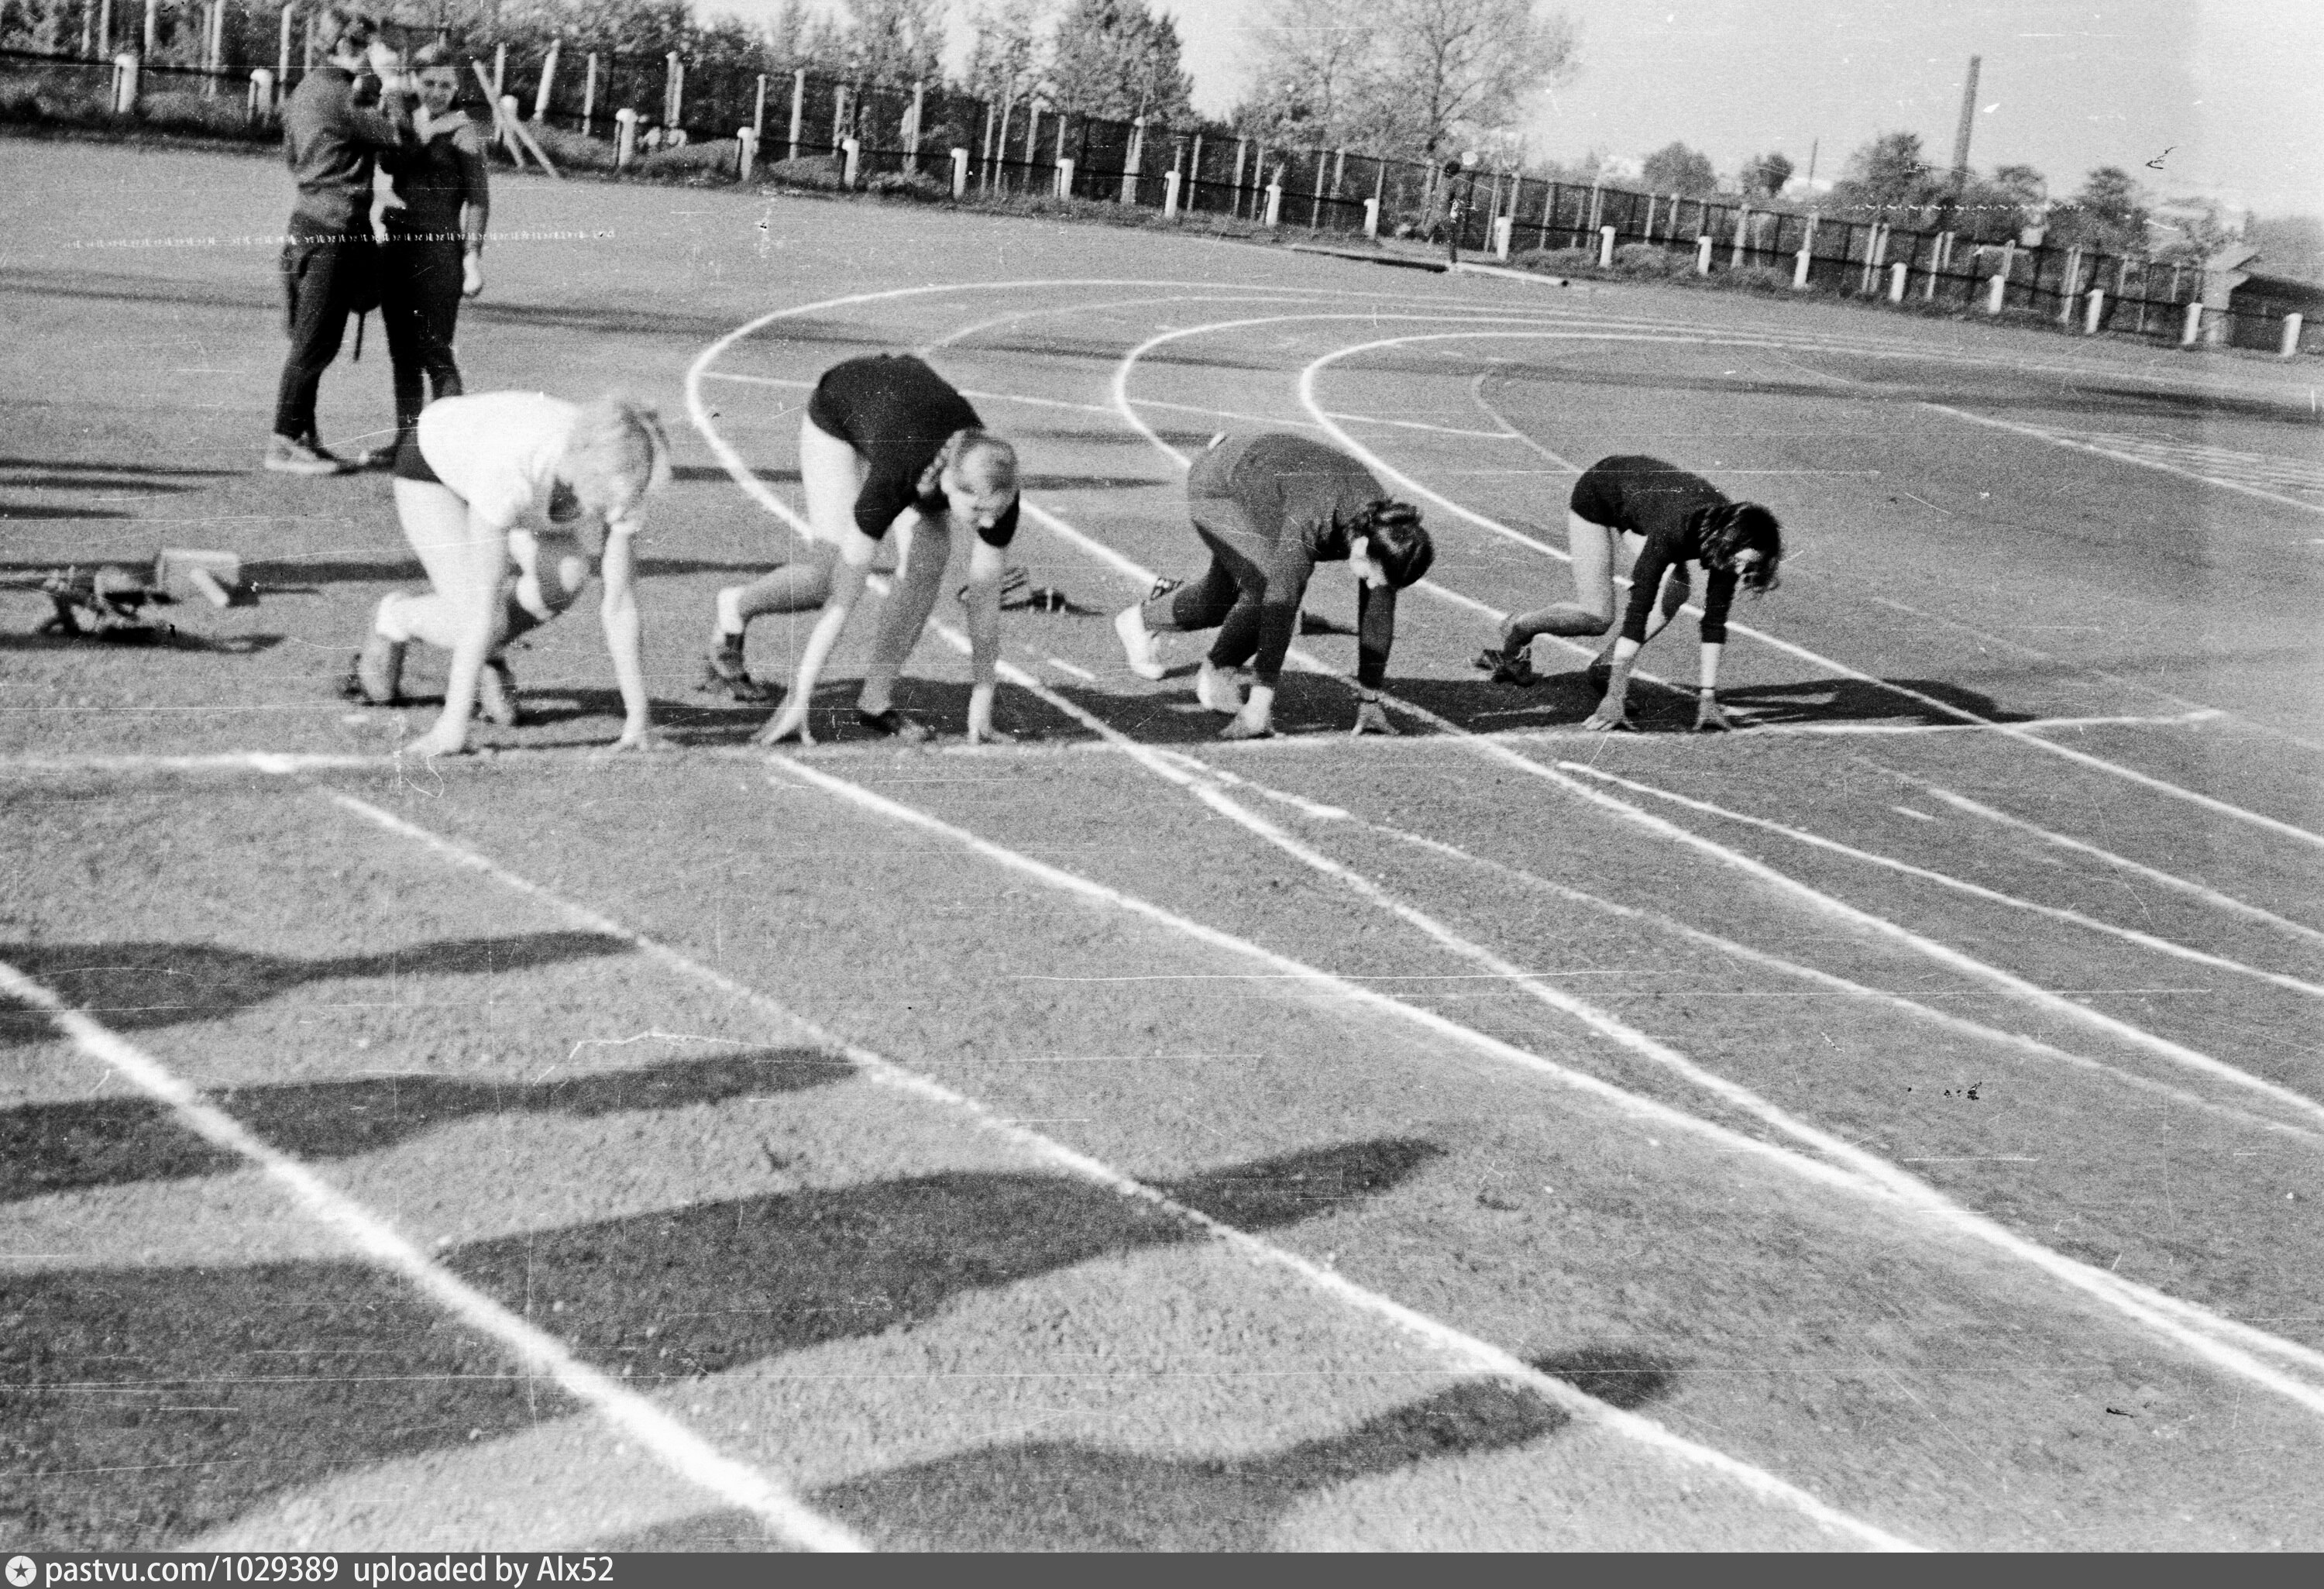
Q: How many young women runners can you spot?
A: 4